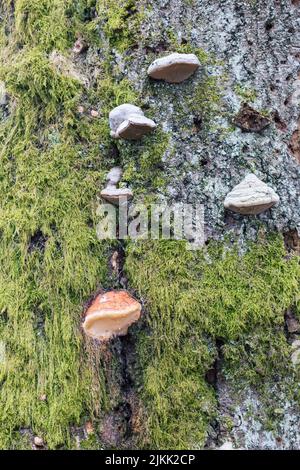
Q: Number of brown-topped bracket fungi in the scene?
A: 1